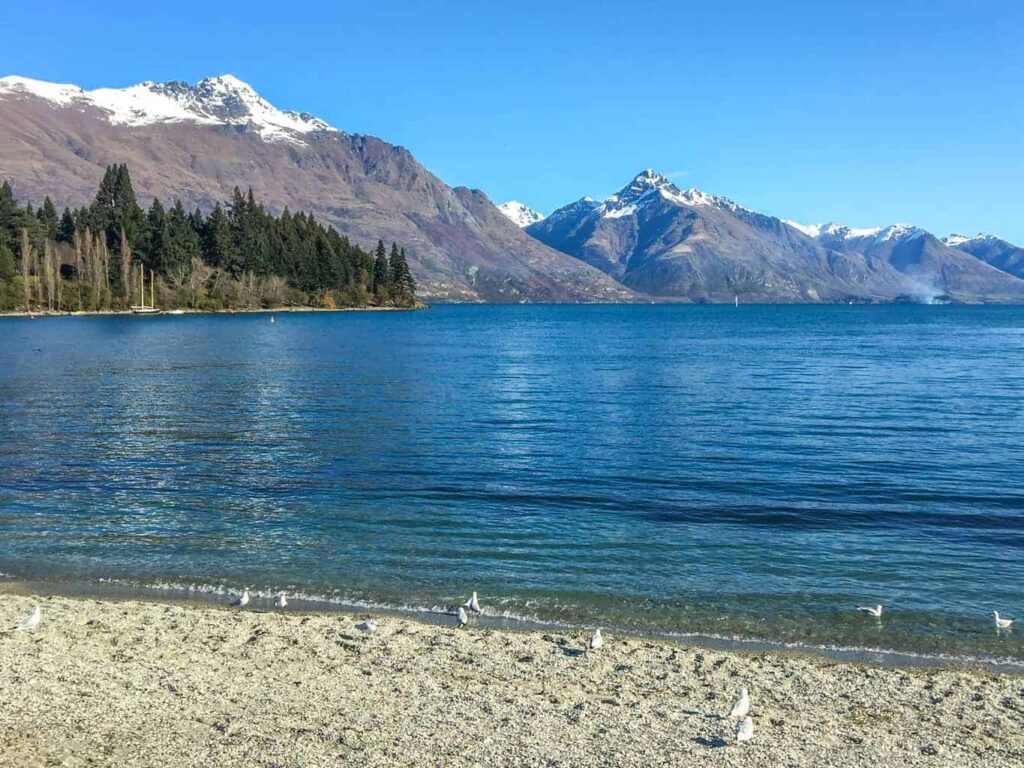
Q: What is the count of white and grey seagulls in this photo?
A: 11